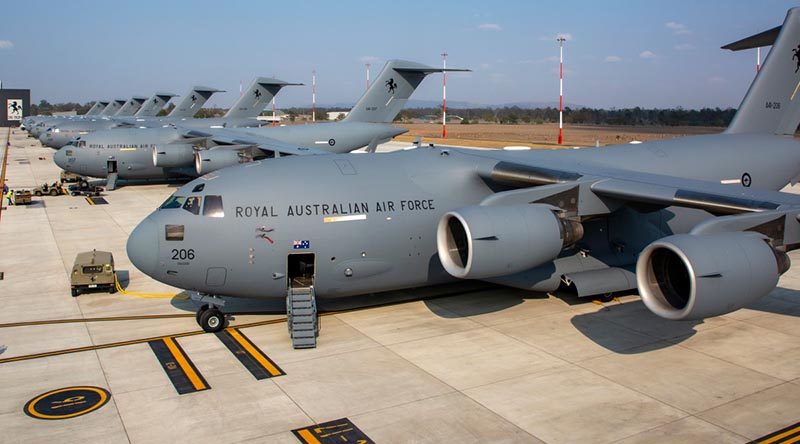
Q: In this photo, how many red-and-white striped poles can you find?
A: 7